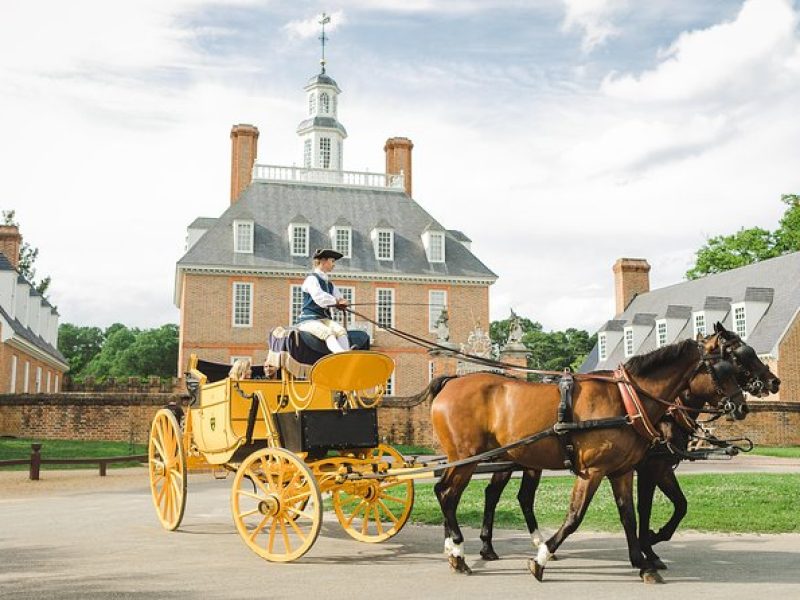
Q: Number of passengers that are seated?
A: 2